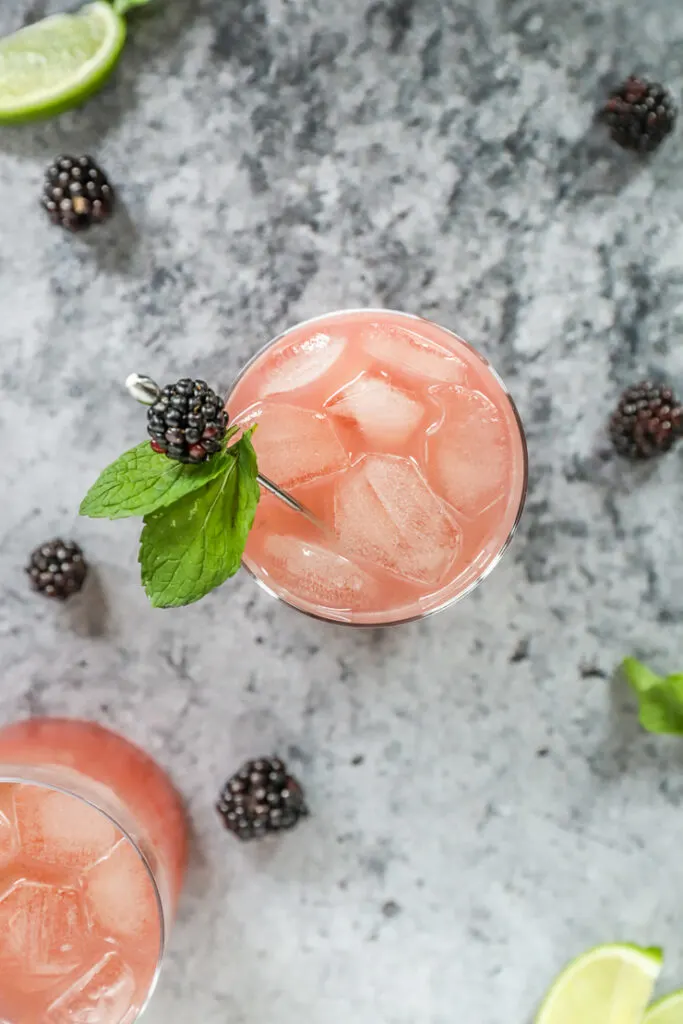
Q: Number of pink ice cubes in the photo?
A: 12